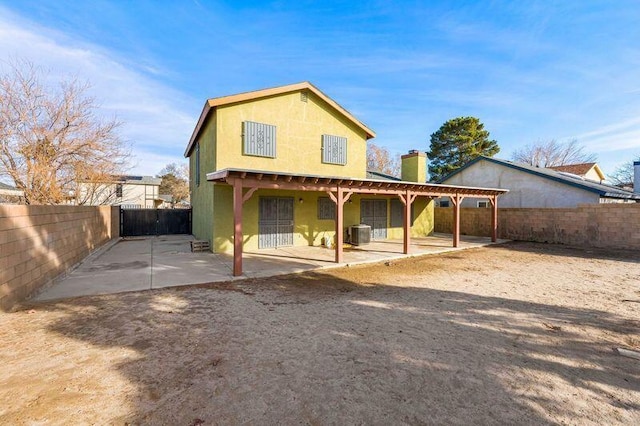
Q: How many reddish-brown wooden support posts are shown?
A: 5